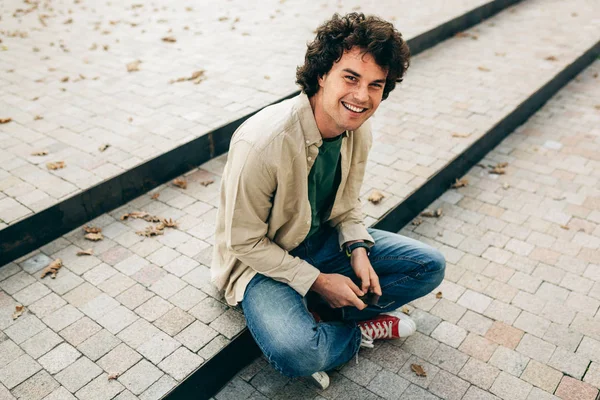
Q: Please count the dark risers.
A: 2